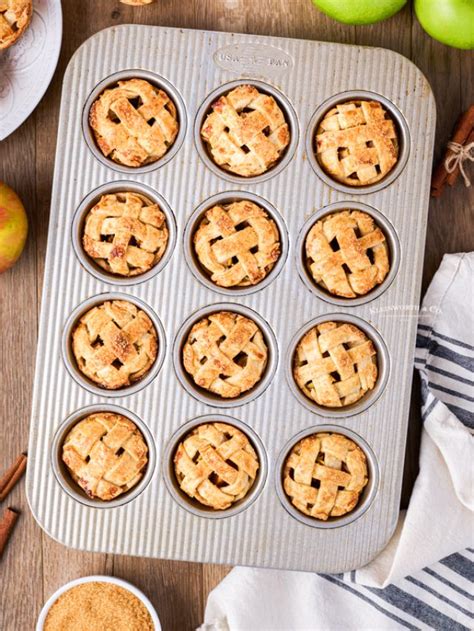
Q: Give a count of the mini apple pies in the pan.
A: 12